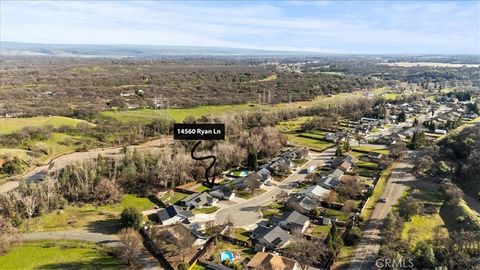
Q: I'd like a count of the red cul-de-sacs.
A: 0